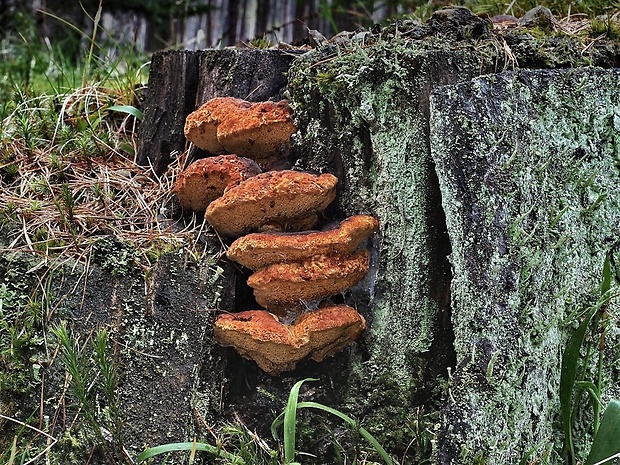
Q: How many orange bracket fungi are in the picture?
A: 6